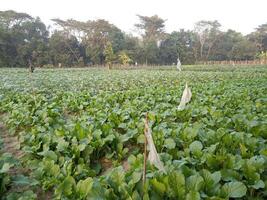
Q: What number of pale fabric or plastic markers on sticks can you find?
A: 3